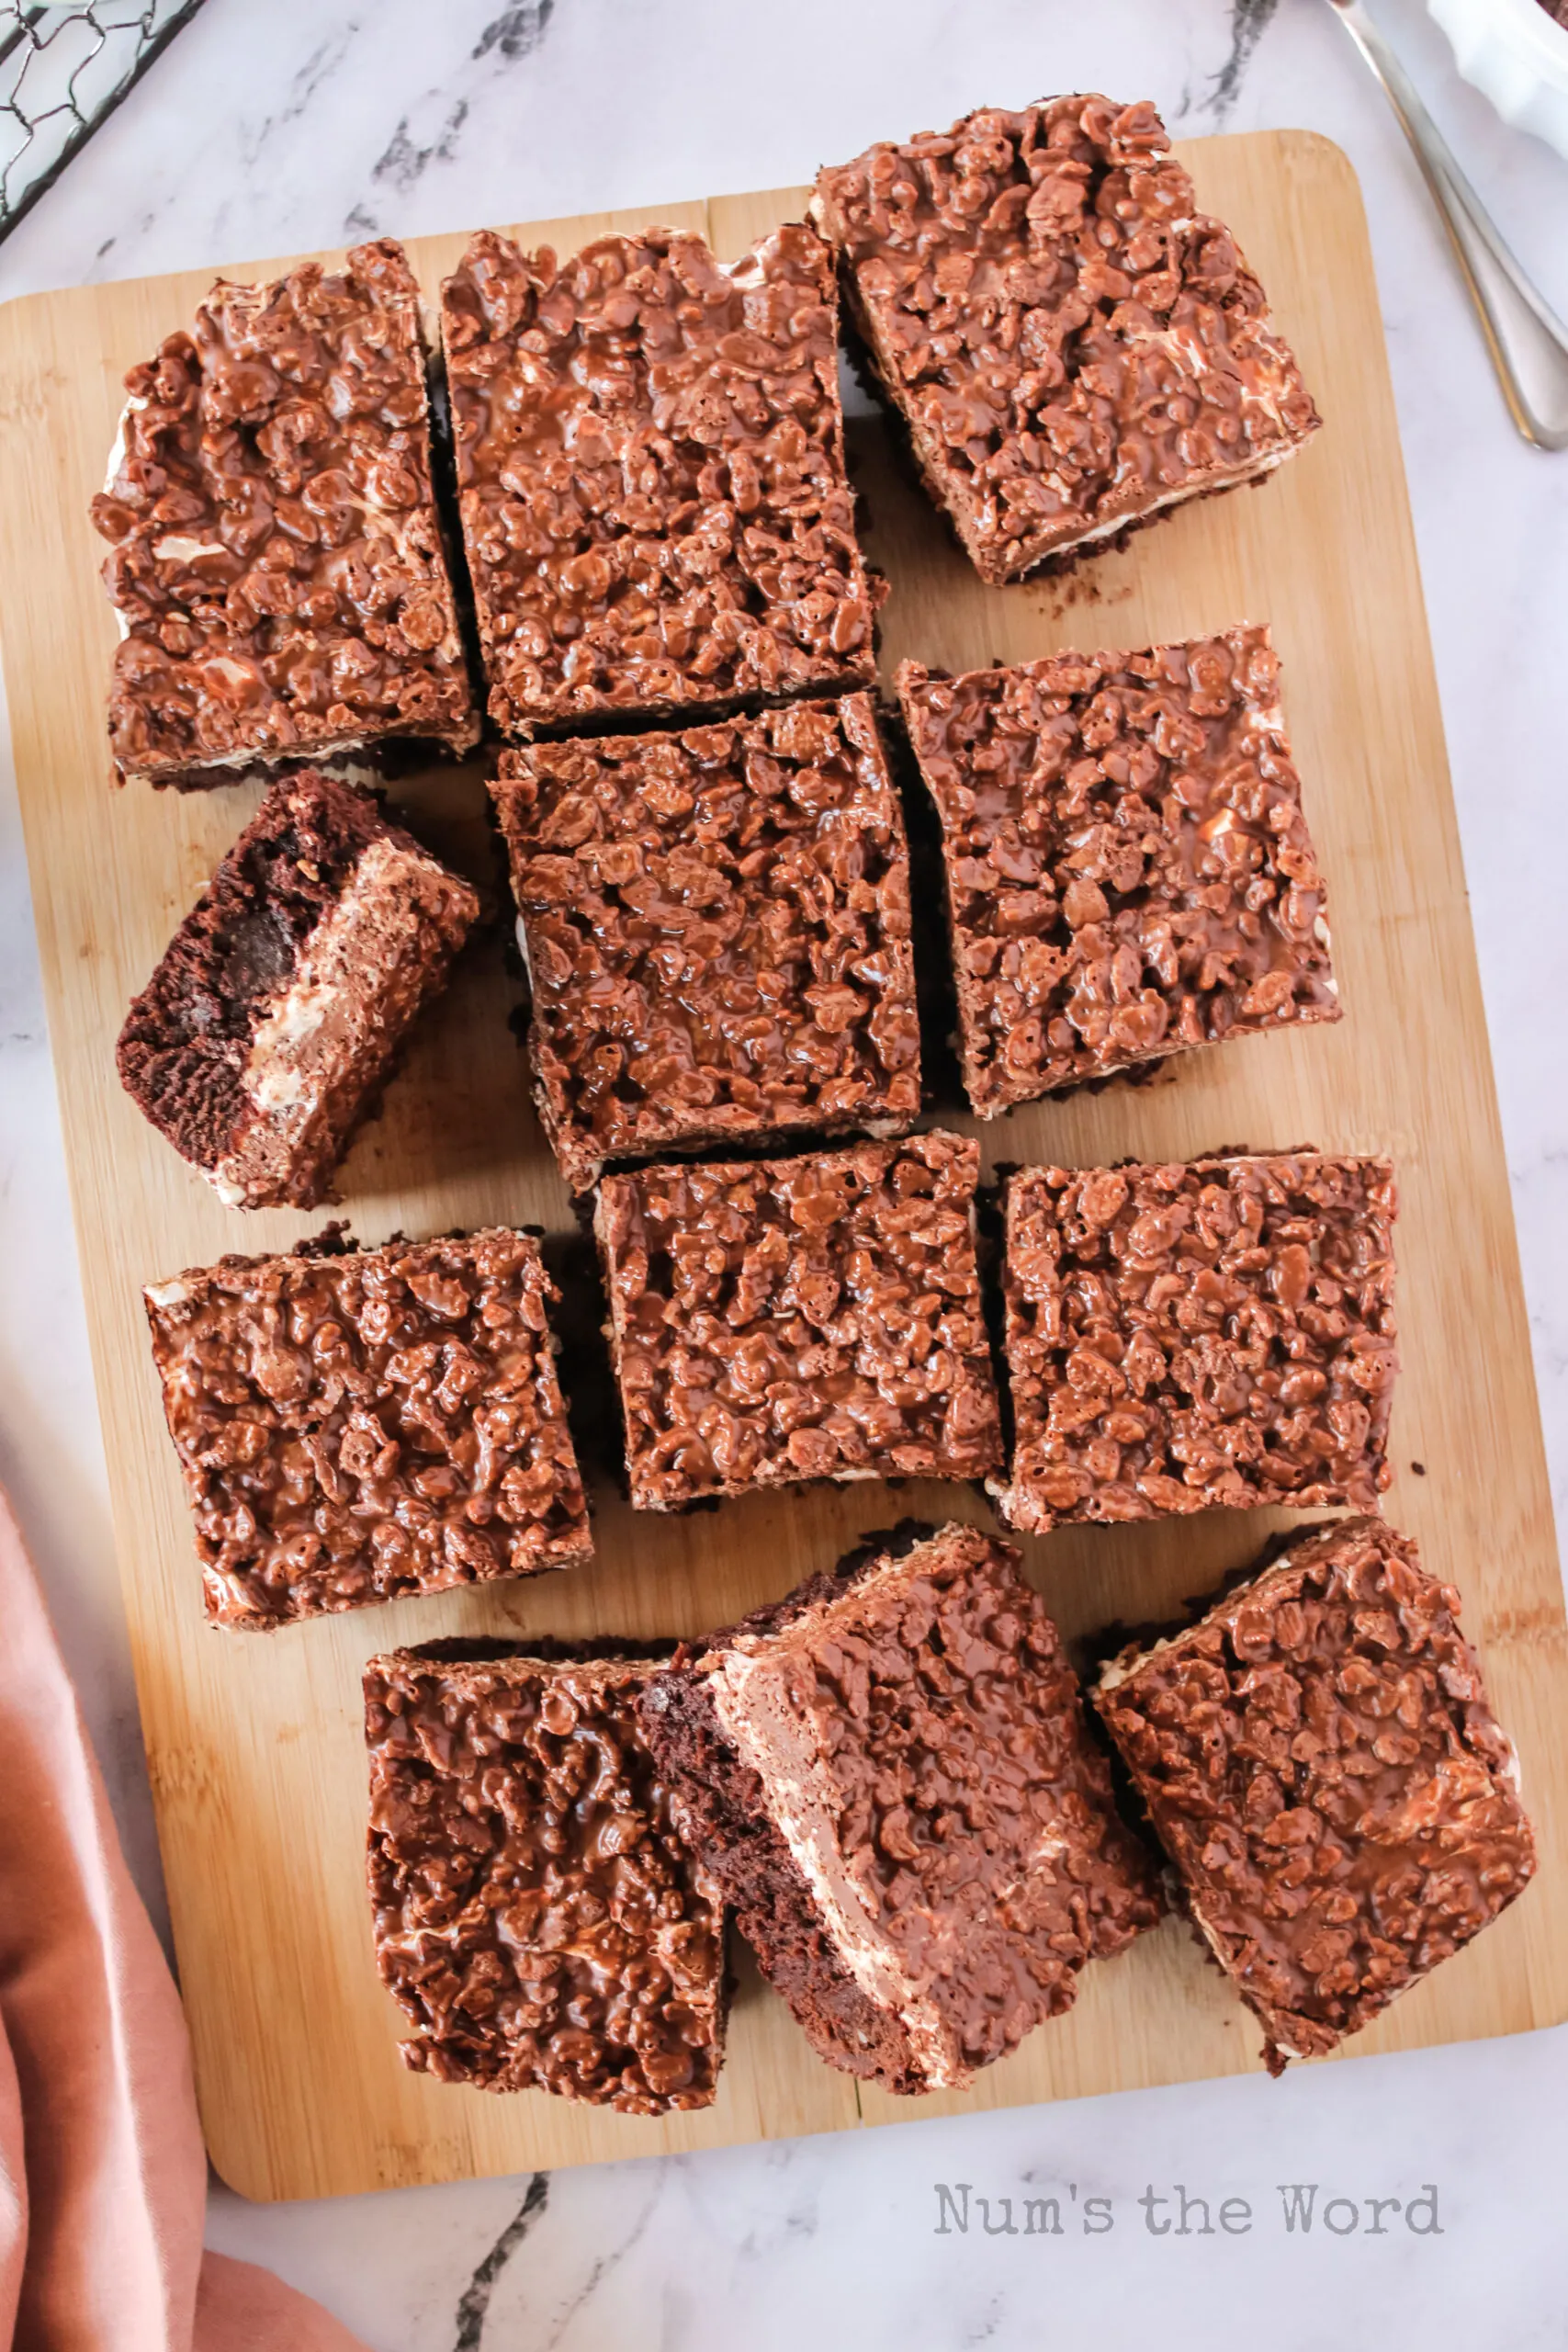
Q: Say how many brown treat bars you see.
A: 12